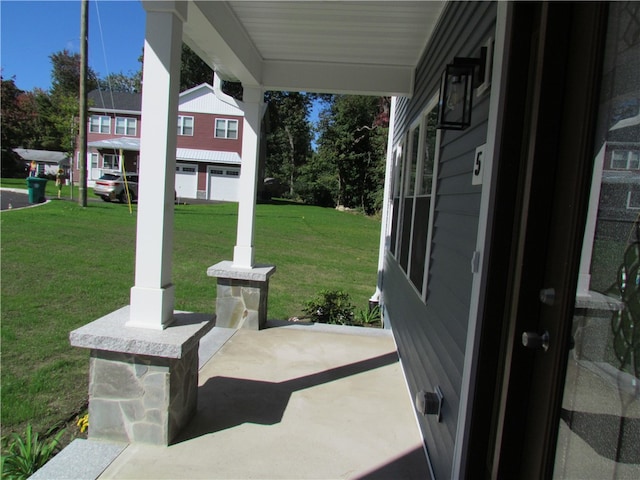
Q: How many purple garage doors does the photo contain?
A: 0